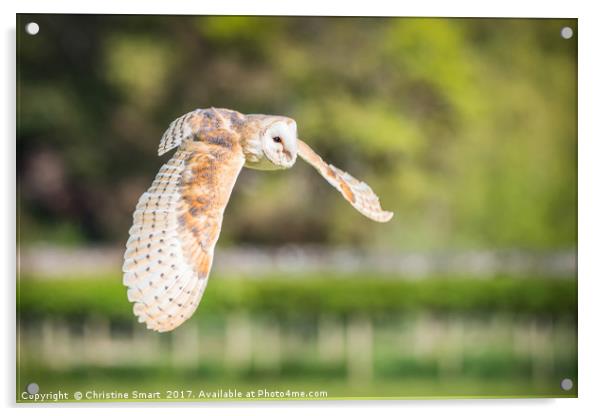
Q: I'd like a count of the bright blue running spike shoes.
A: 0